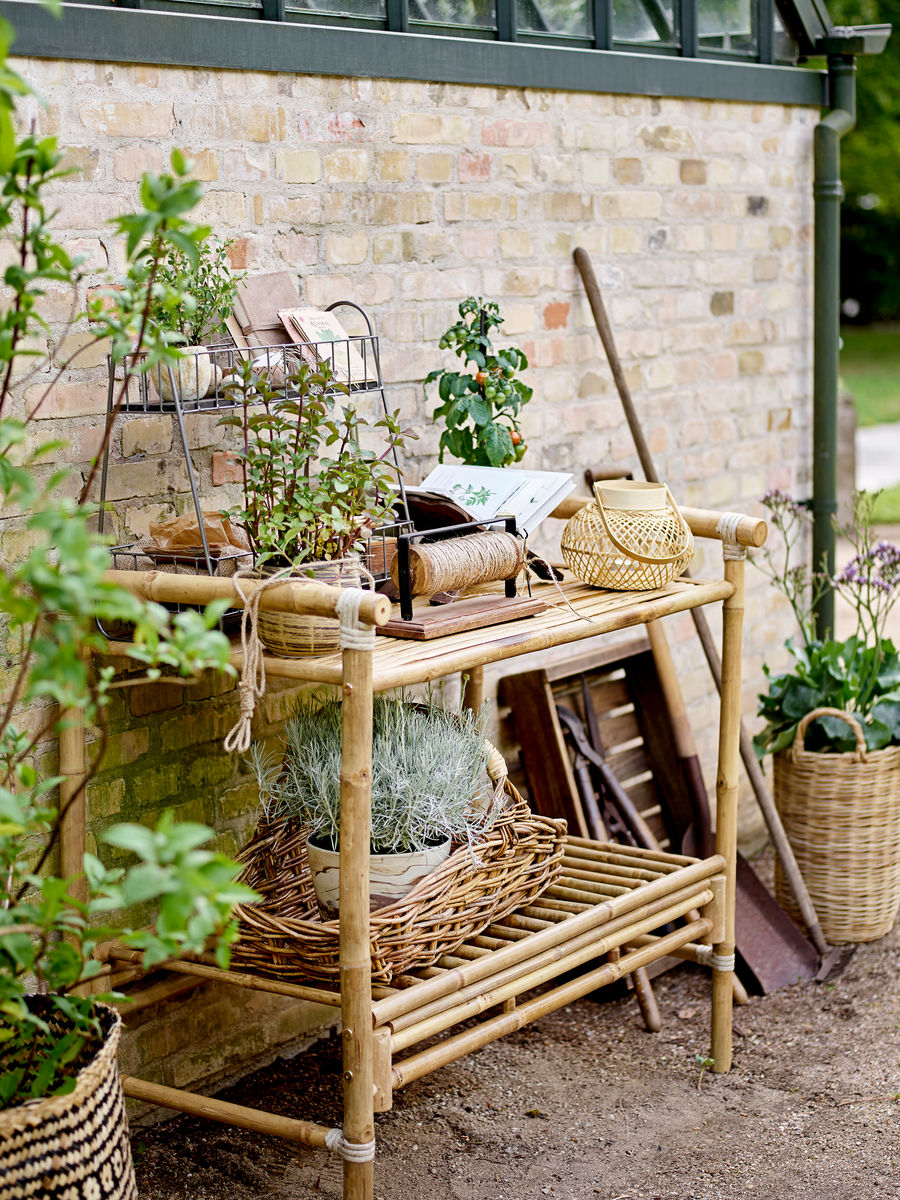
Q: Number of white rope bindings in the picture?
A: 4